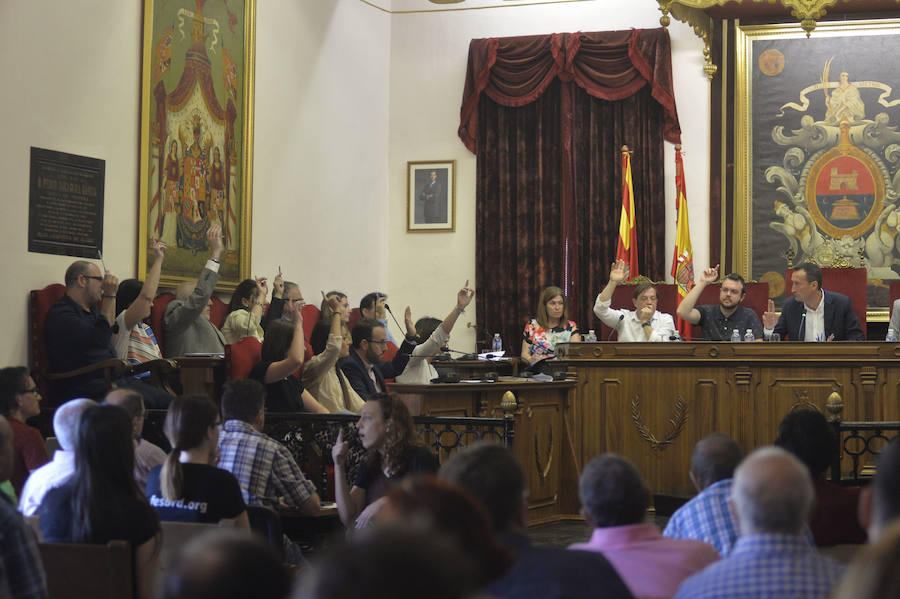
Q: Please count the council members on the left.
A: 11